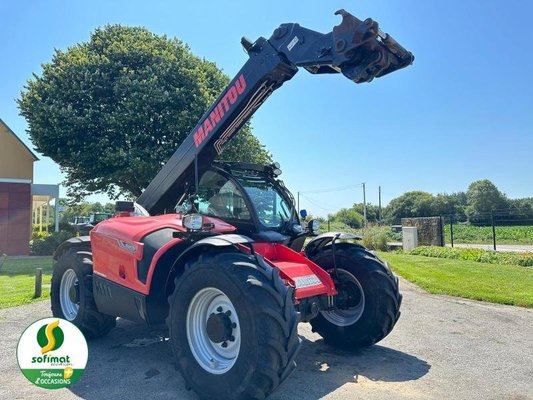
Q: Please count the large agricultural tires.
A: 3